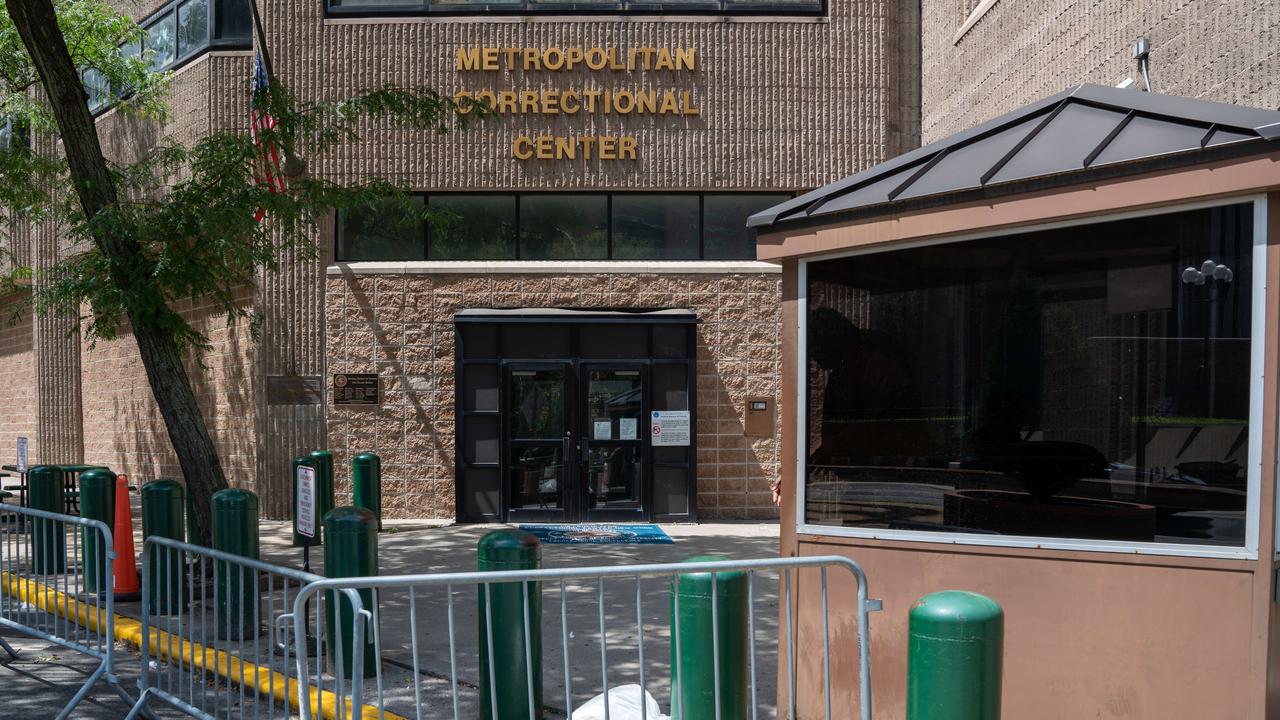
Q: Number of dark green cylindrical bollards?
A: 12